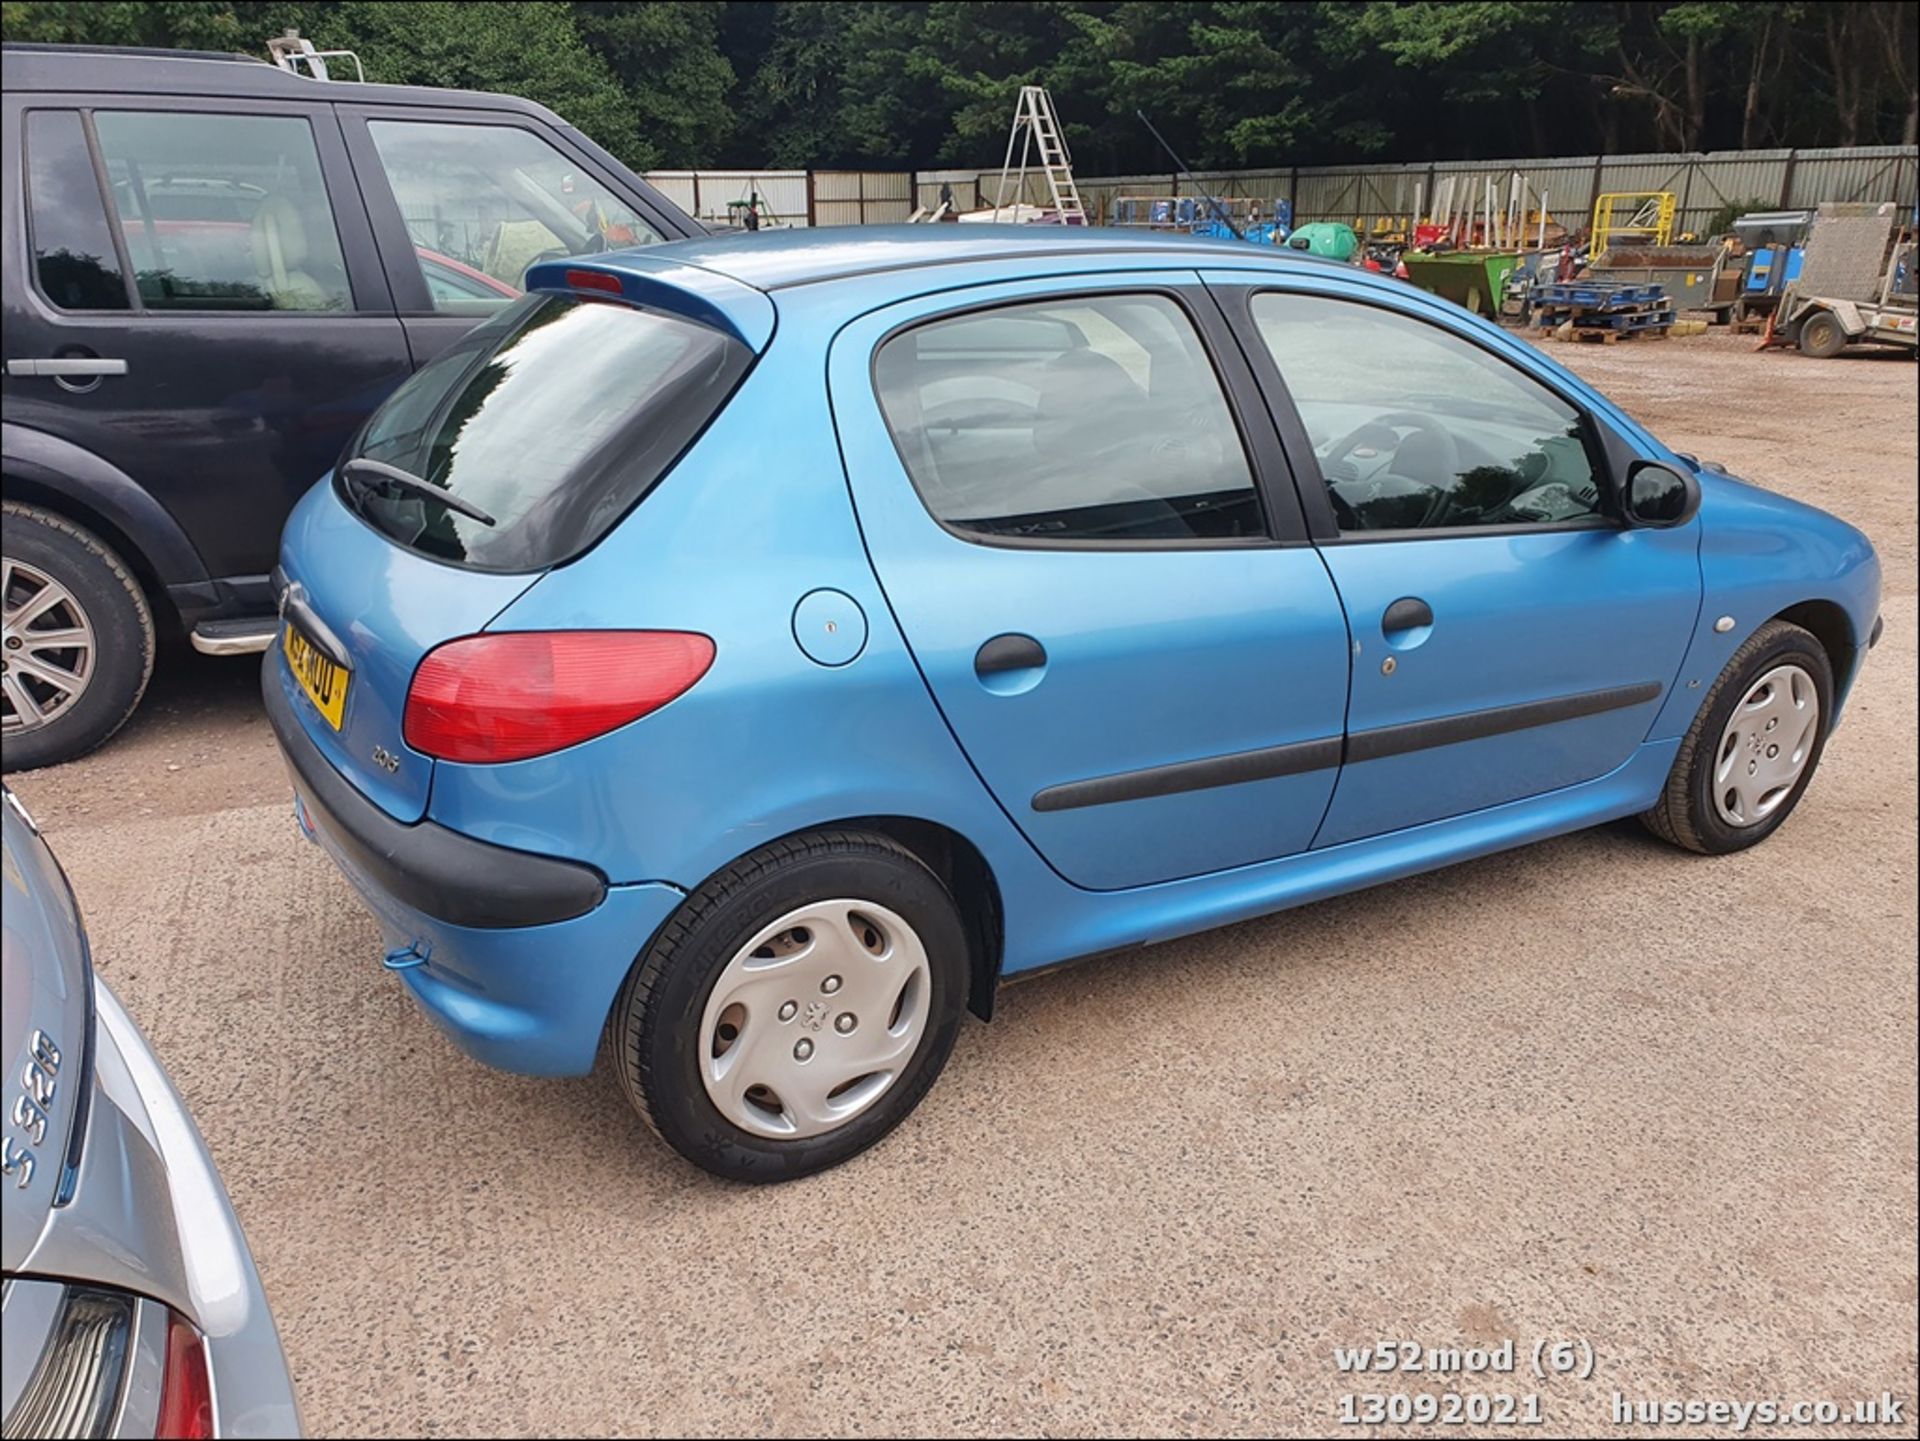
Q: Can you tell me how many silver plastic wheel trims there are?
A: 2